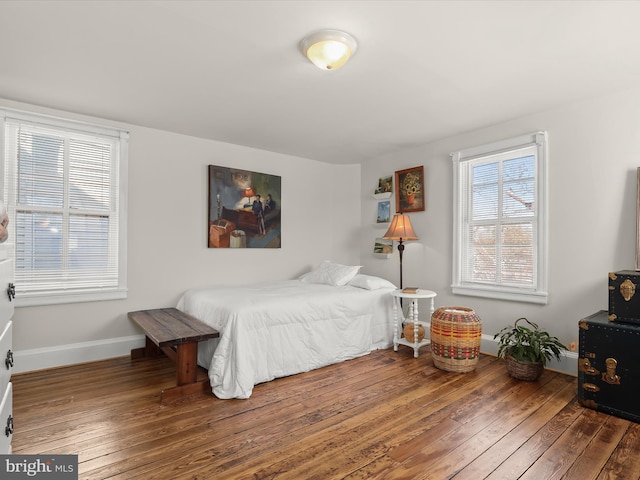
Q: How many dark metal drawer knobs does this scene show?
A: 3